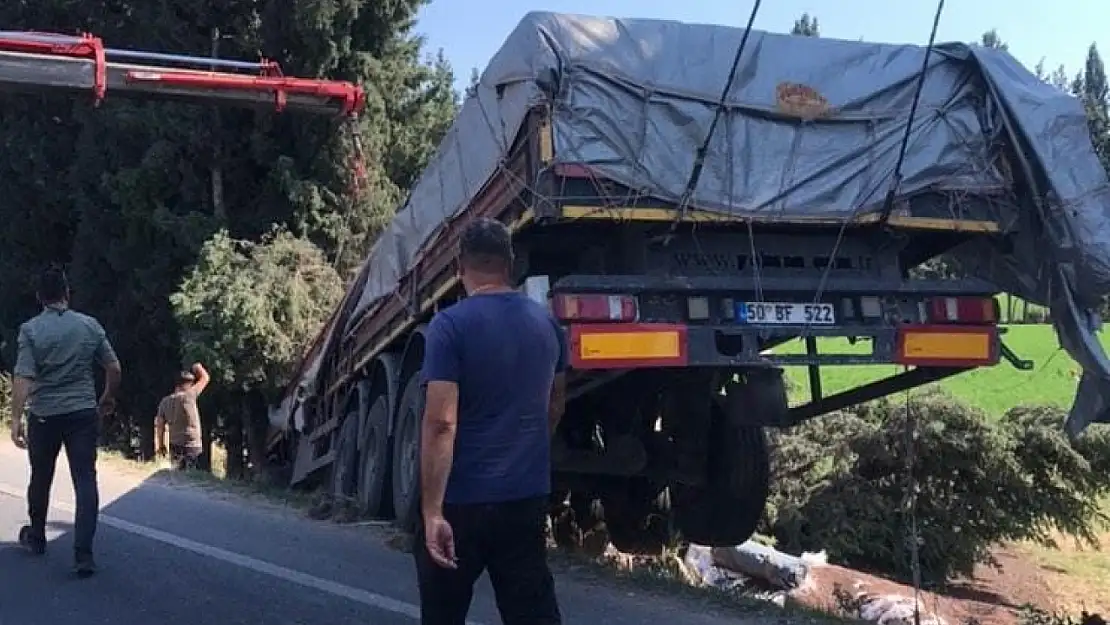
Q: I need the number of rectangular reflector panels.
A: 2